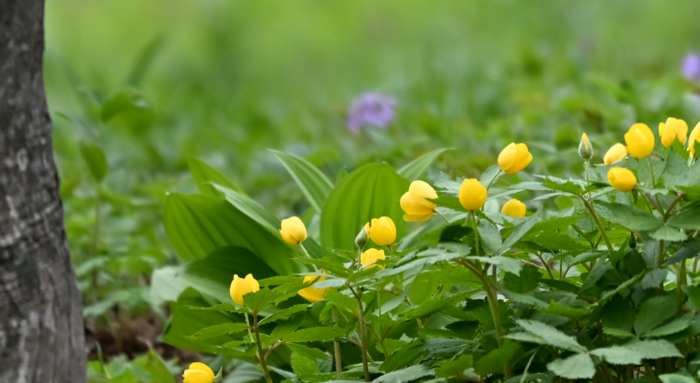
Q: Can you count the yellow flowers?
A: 15